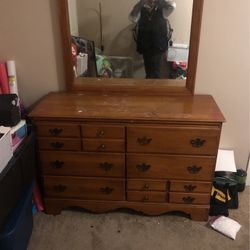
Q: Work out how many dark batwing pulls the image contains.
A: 12